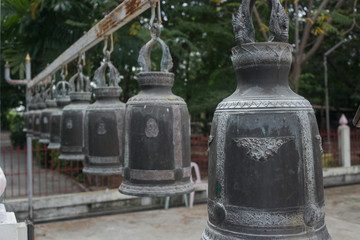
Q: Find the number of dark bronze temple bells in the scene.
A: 9